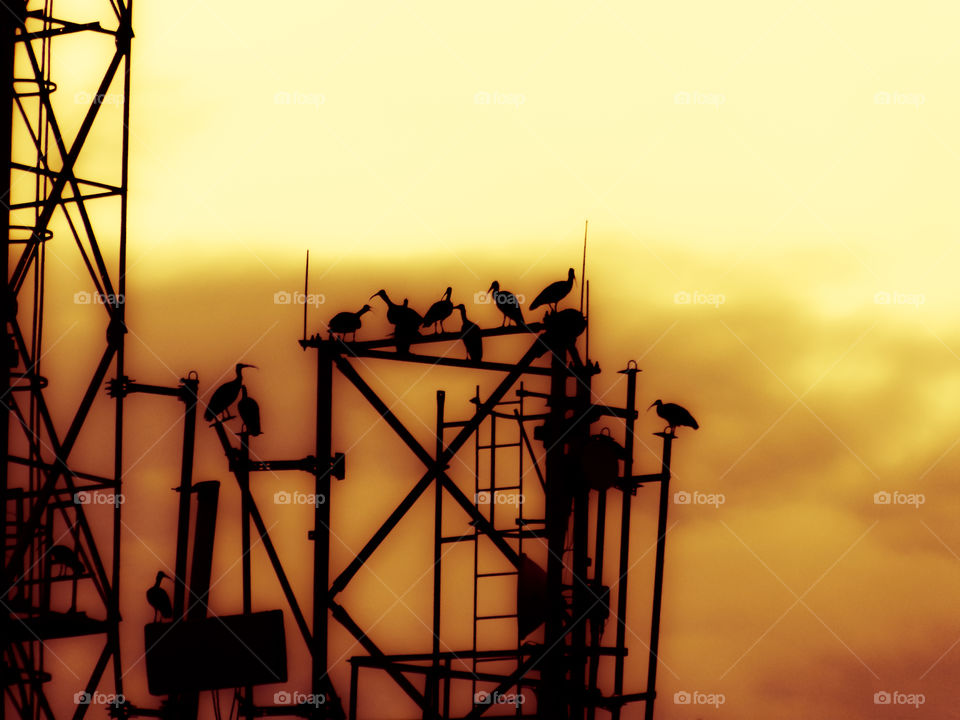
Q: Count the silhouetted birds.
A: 12